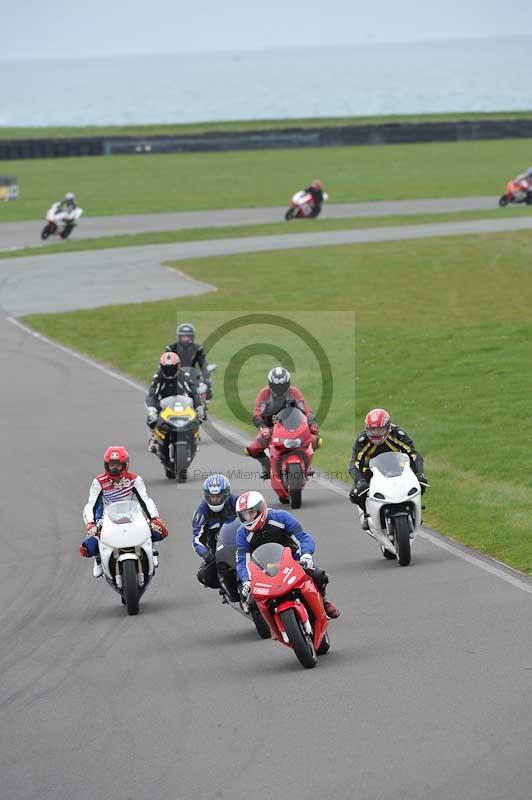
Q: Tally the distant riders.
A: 3